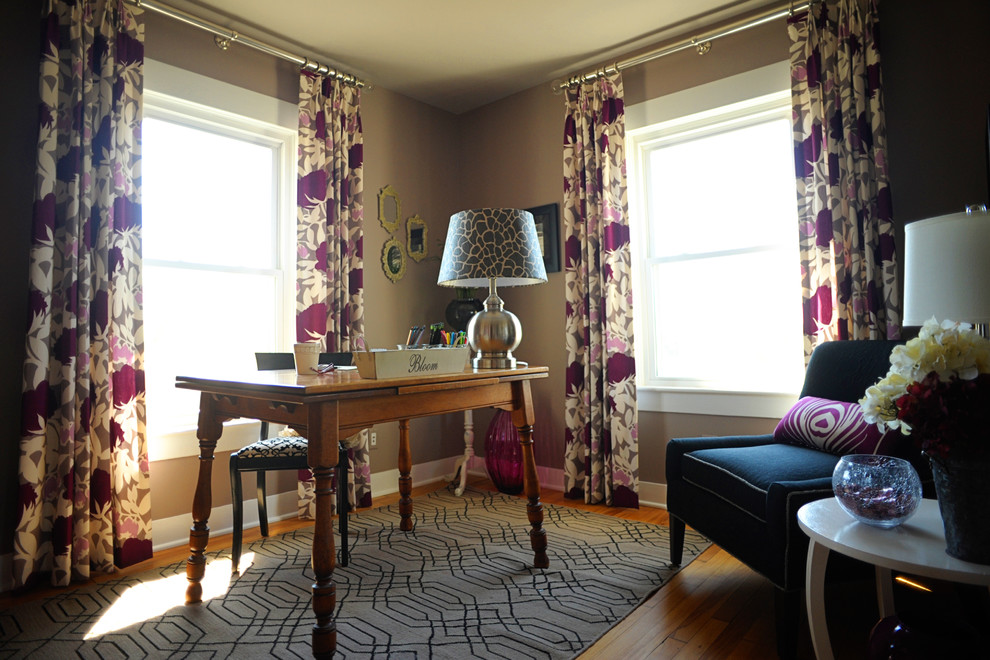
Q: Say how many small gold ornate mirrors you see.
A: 3